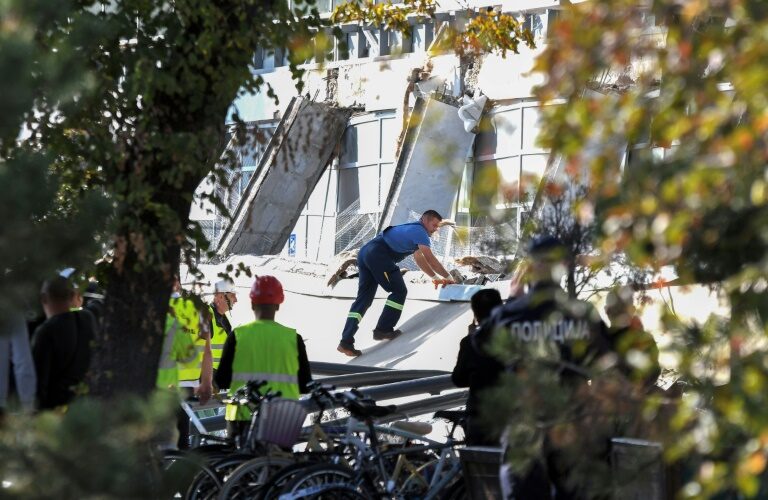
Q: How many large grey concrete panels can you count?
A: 2